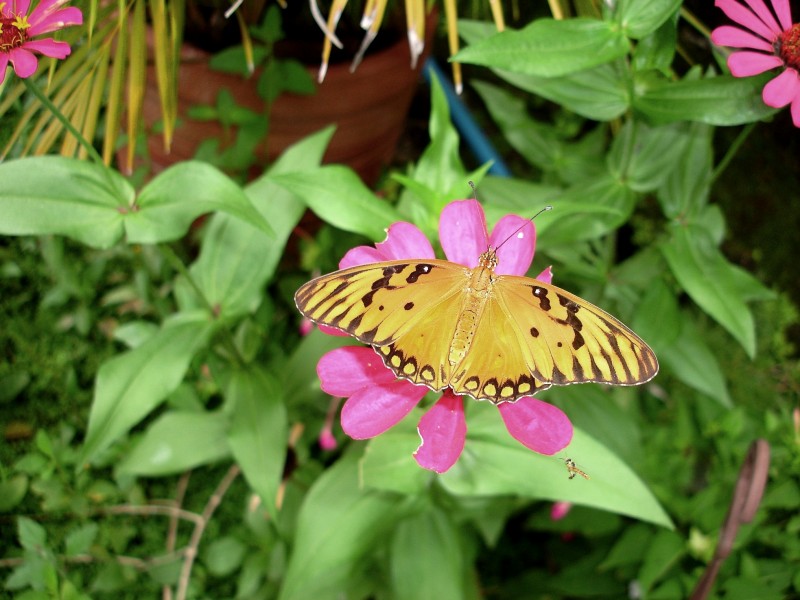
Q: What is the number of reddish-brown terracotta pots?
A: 1